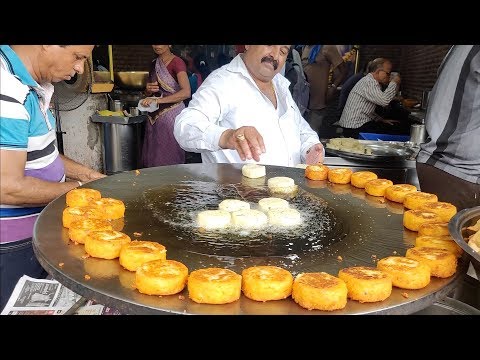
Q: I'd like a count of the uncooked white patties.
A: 7